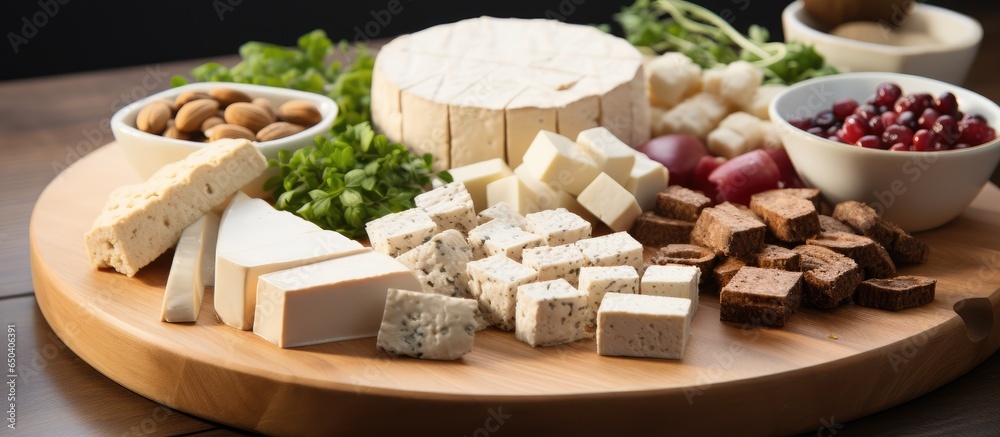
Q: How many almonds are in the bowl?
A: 12